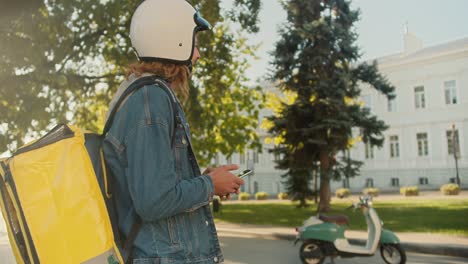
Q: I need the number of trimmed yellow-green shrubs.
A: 7